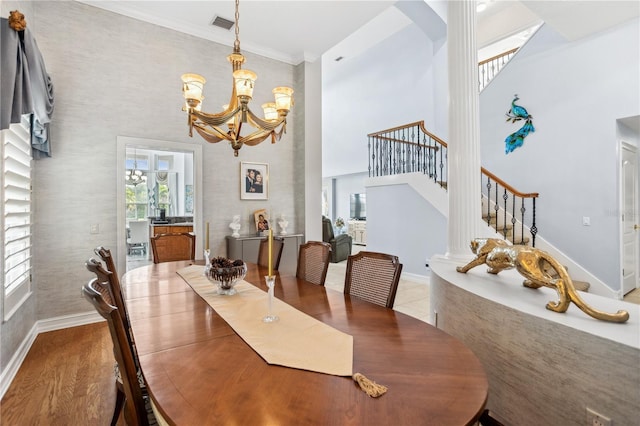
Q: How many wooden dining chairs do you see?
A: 7